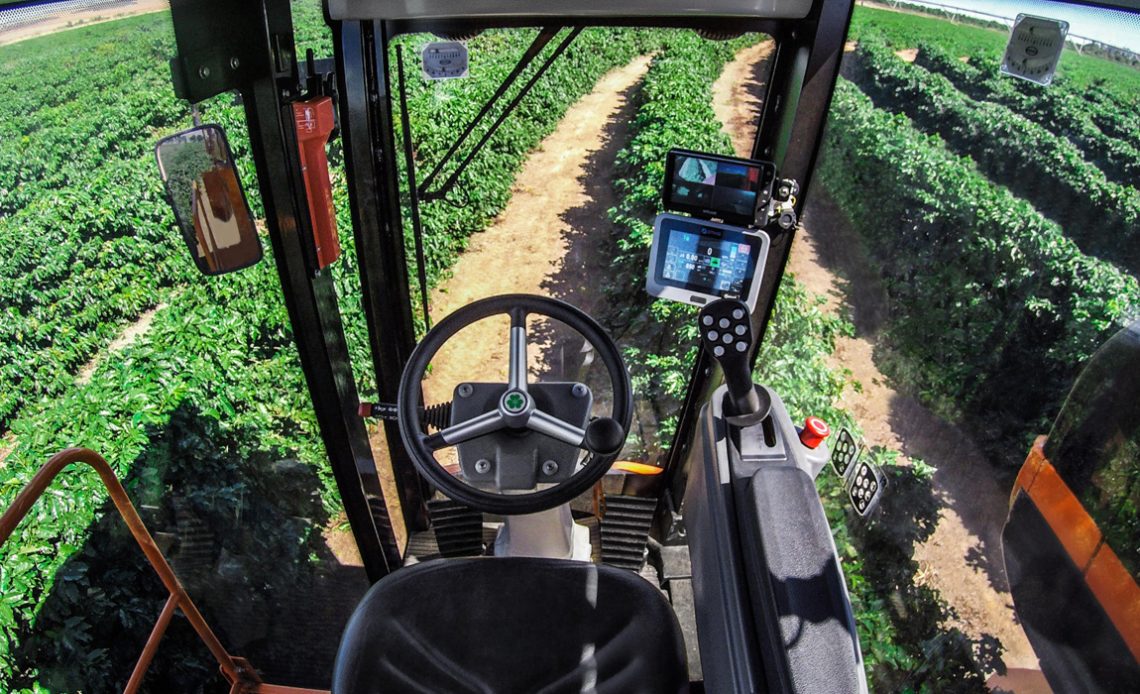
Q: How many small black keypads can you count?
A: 2